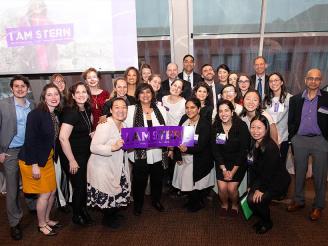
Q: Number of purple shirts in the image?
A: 1